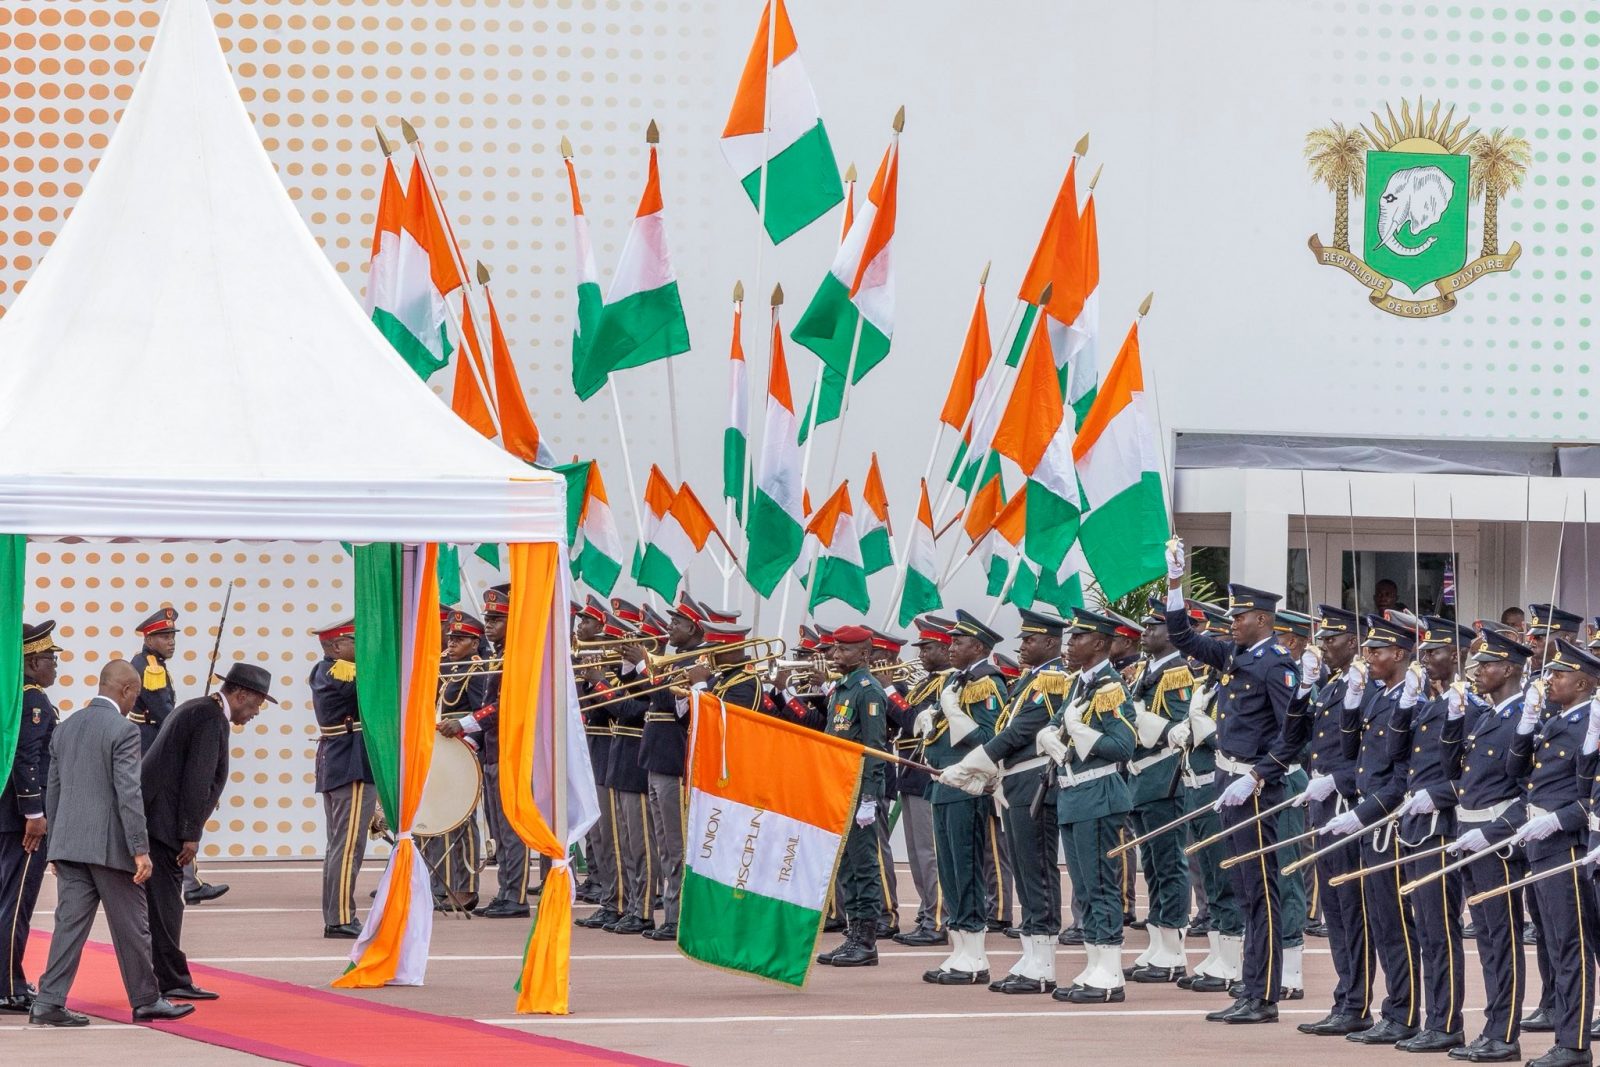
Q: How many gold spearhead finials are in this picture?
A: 14